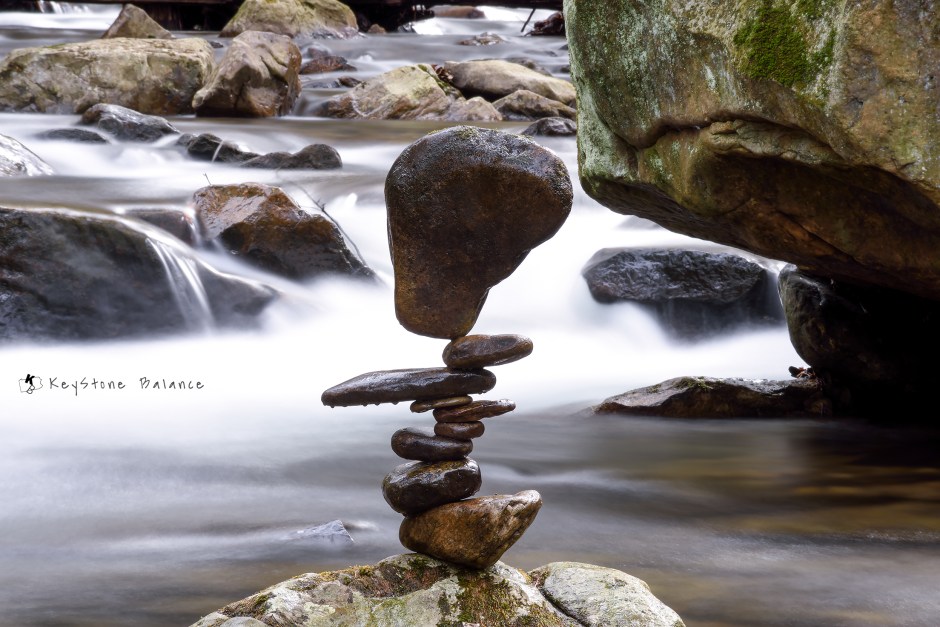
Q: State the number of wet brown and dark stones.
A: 9